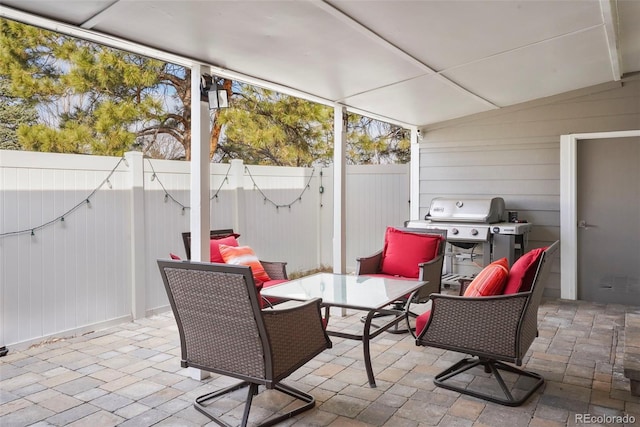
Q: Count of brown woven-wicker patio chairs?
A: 4